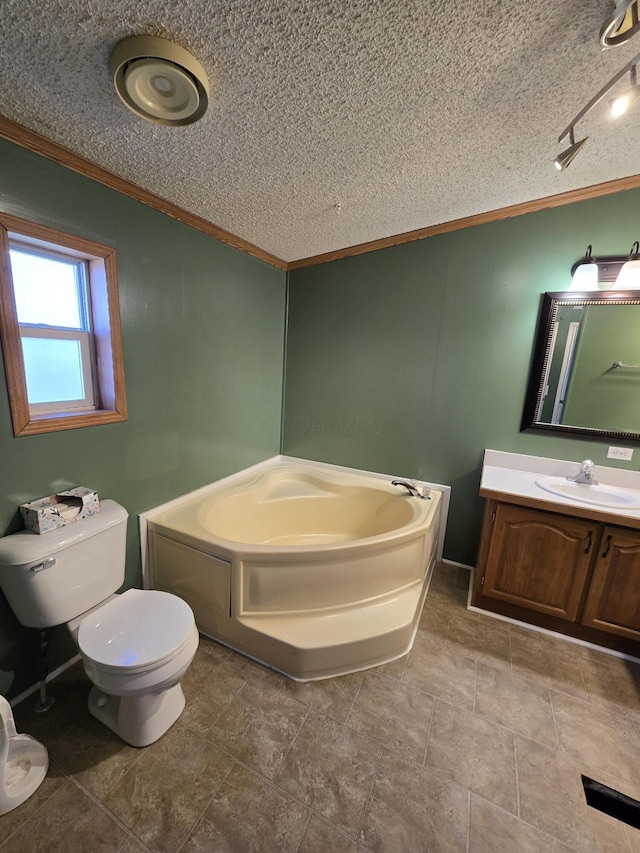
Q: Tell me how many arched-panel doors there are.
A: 2